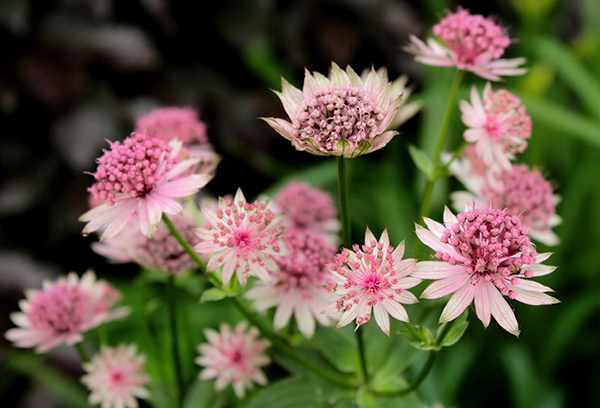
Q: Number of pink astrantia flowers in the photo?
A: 15